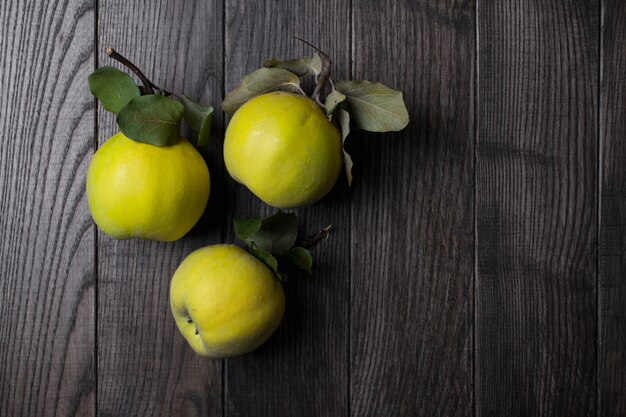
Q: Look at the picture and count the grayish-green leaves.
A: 5